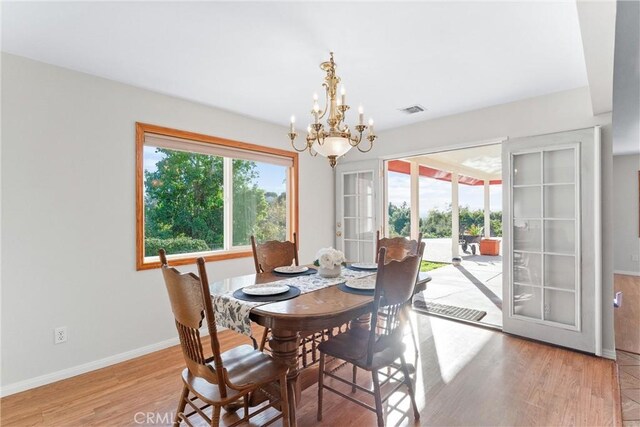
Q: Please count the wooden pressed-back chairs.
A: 4